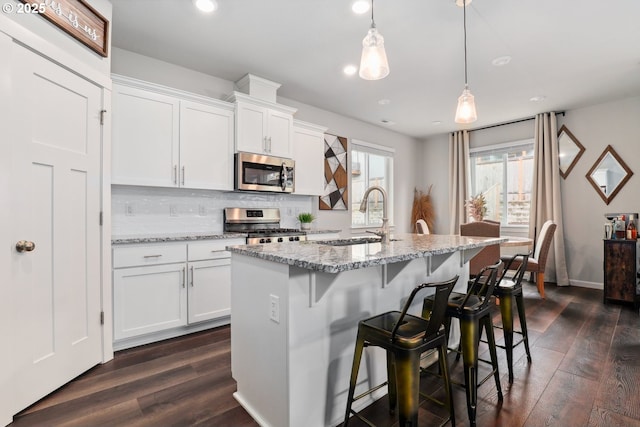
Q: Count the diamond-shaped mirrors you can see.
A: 2